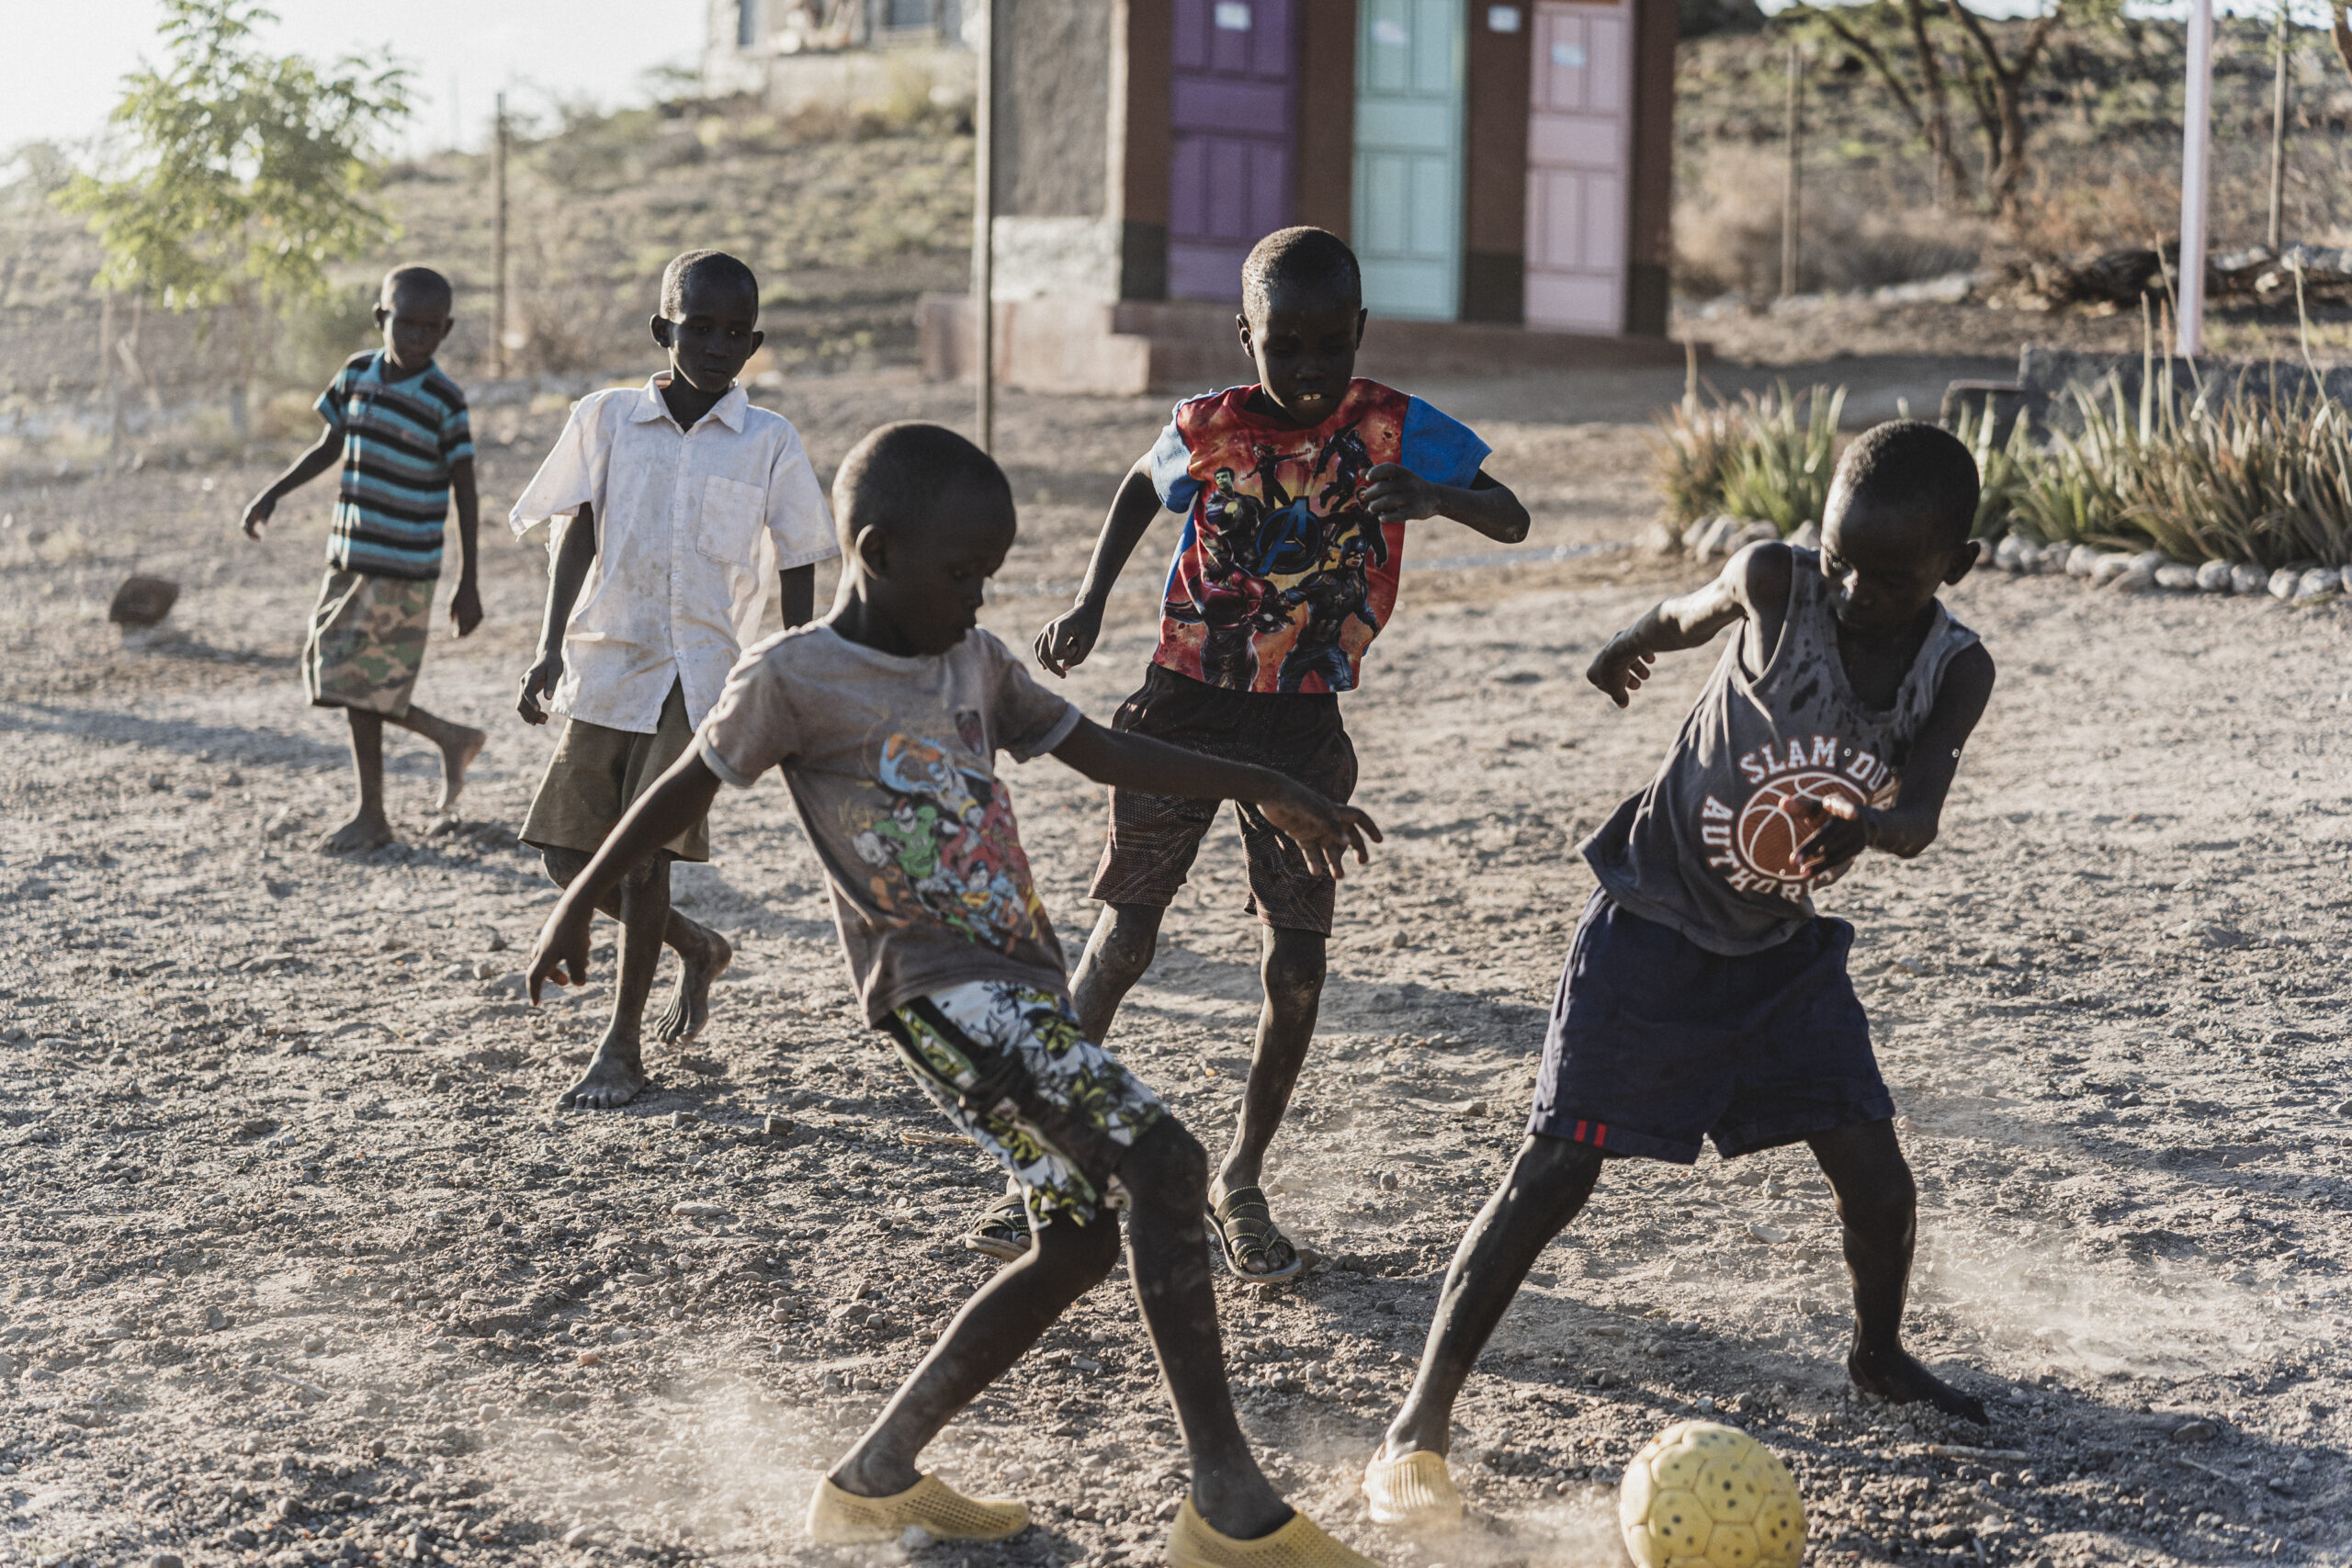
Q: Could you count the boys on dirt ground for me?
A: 5